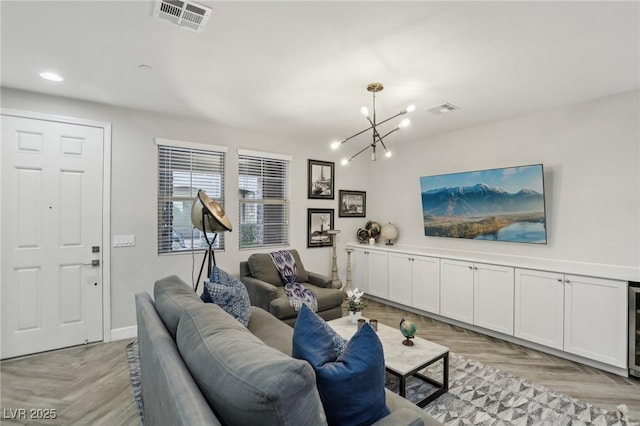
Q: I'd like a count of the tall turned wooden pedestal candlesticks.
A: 2